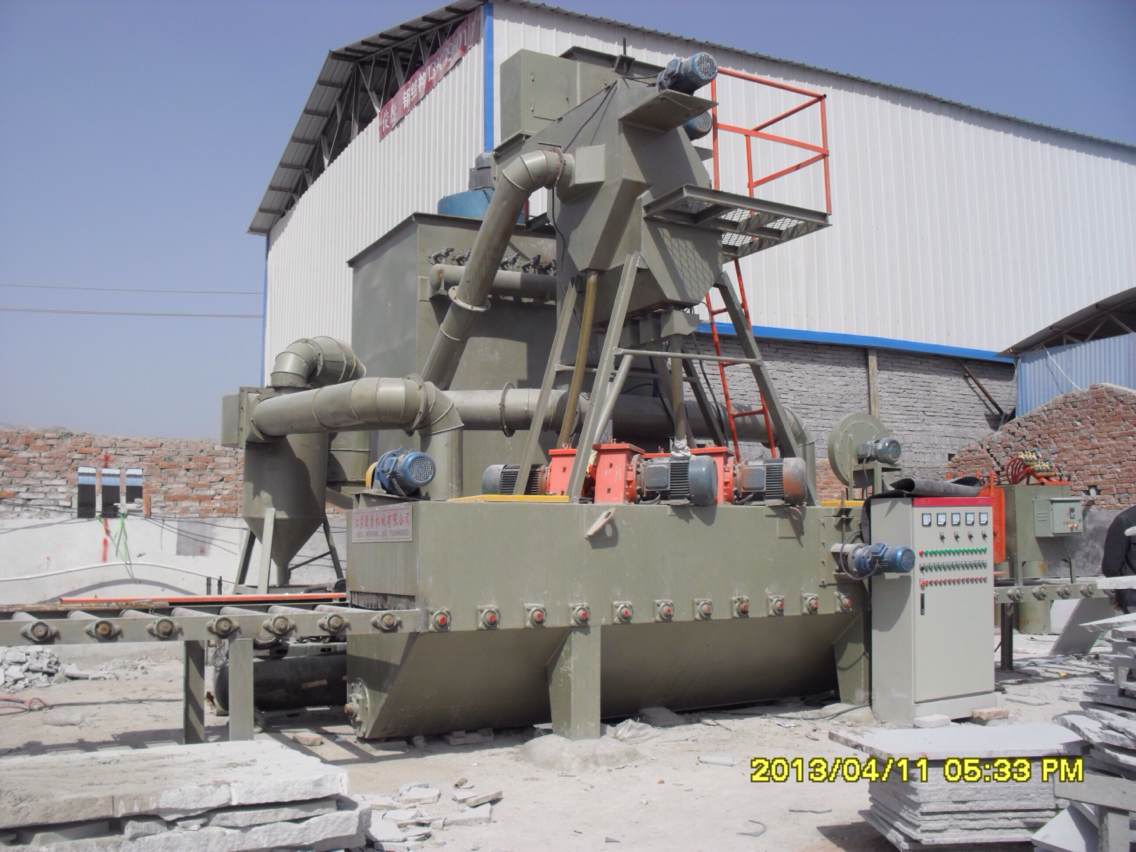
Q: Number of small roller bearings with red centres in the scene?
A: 11